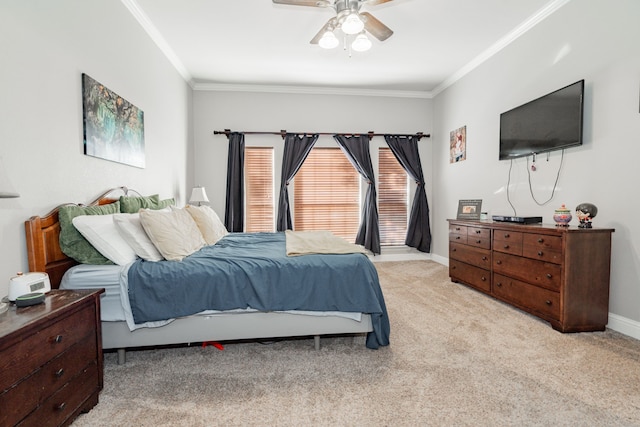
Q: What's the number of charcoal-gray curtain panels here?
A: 4